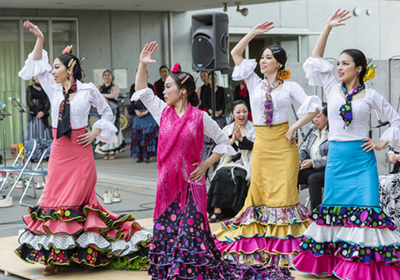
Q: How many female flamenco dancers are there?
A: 4